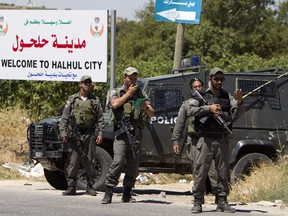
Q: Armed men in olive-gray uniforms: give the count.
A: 4